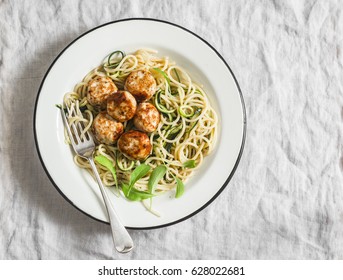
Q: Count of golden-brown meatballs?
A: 6